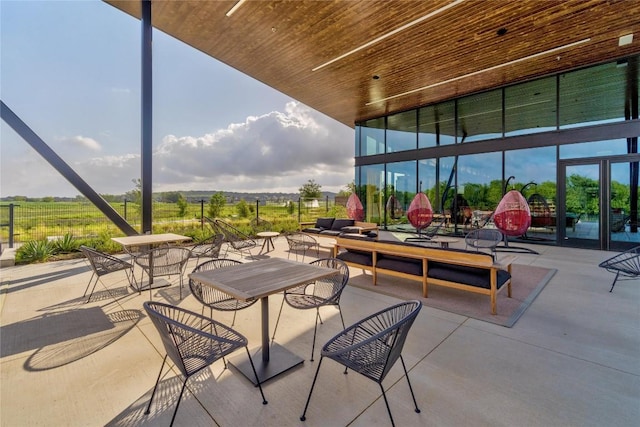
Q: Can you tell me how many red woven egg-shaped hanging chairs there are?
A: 3